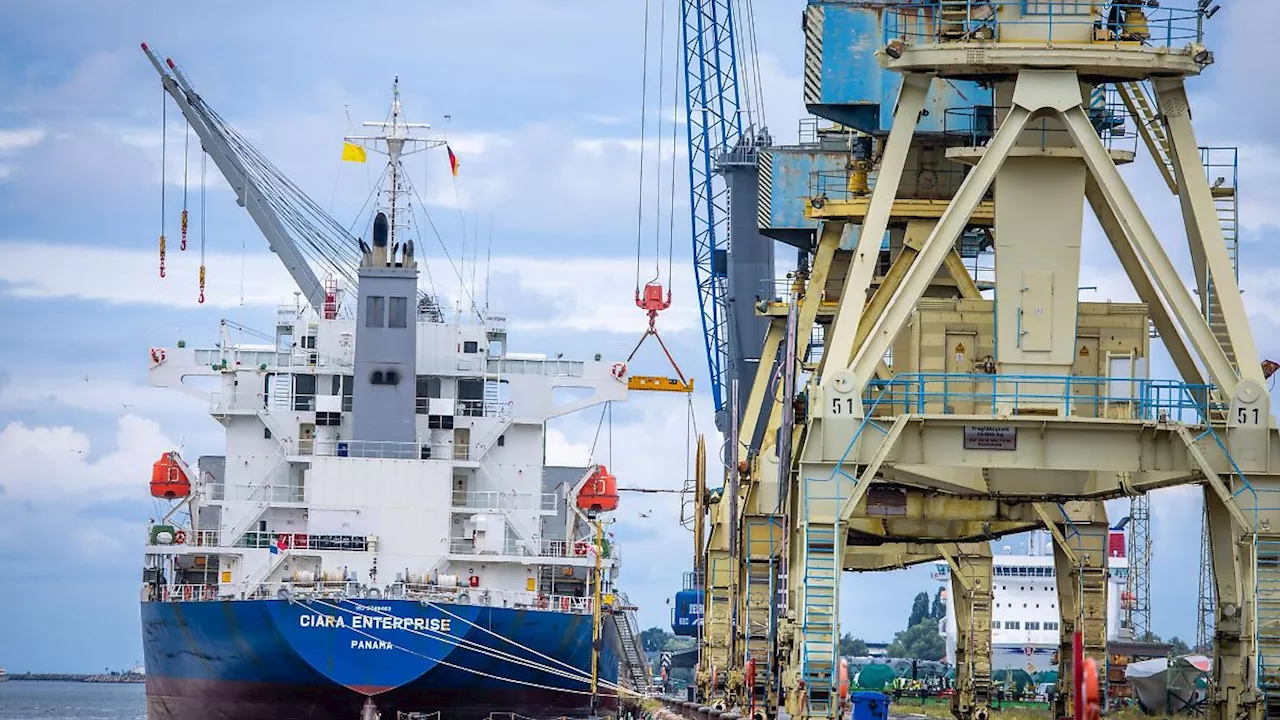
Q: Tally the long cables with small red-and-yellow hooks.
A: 3